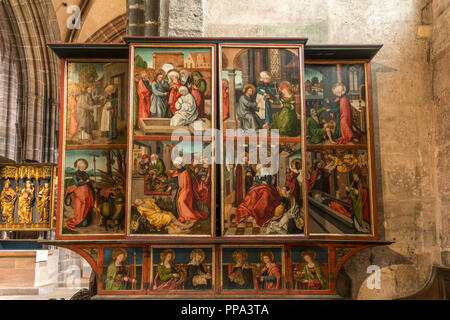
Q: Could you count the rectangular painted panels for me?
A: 12